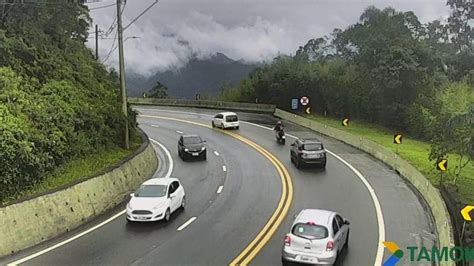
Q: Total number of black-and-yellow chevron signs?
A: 5